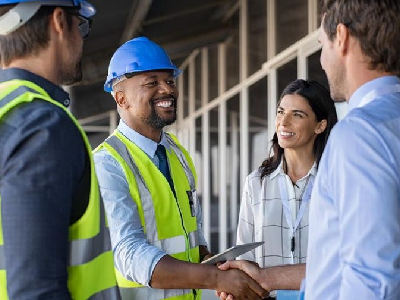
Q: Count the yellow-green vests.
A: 2